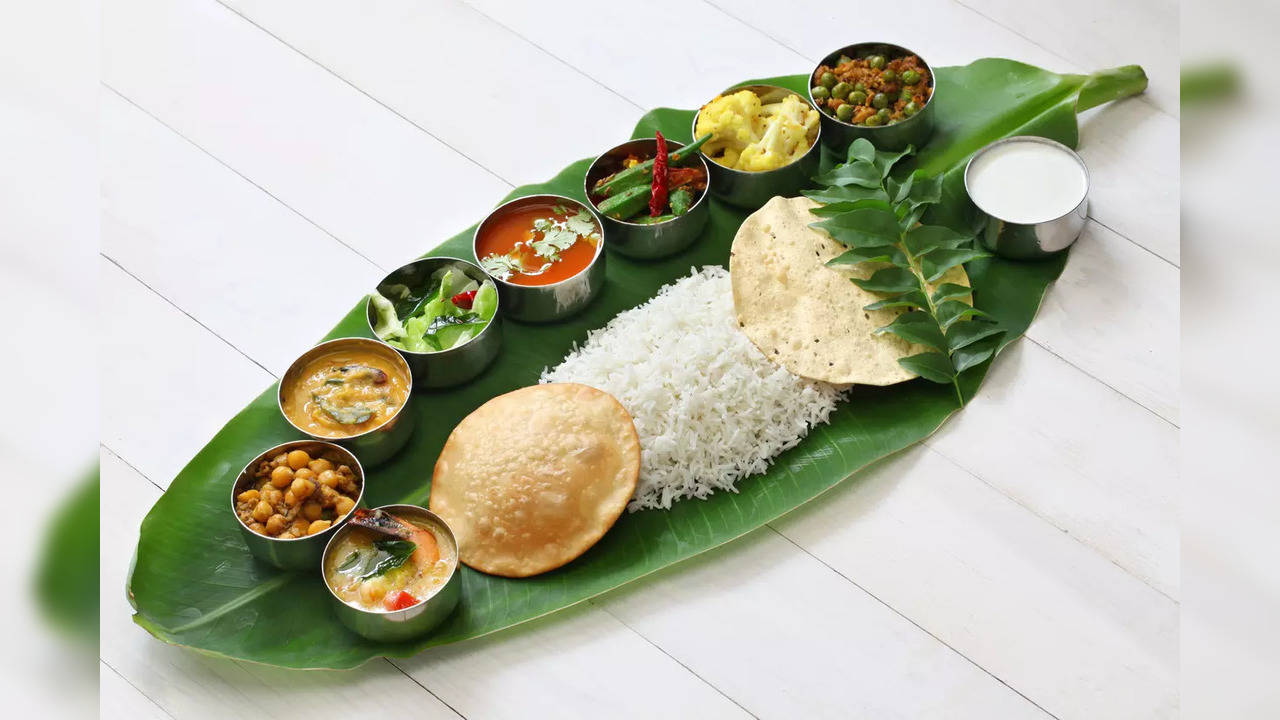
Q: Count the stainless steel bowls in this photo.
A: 9